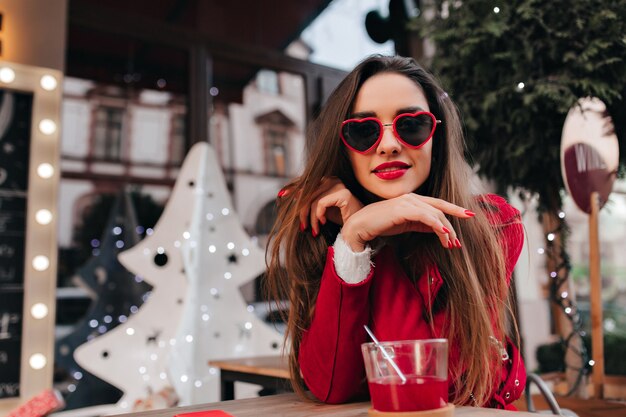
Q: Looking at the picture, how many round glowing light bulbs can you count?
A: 8